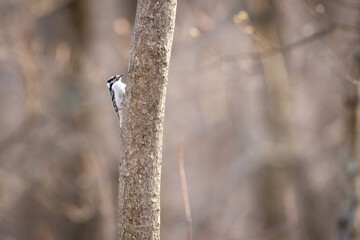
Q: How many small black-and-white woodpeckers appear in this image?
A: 1